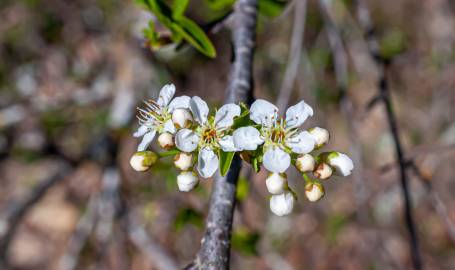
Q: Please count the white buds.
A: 12